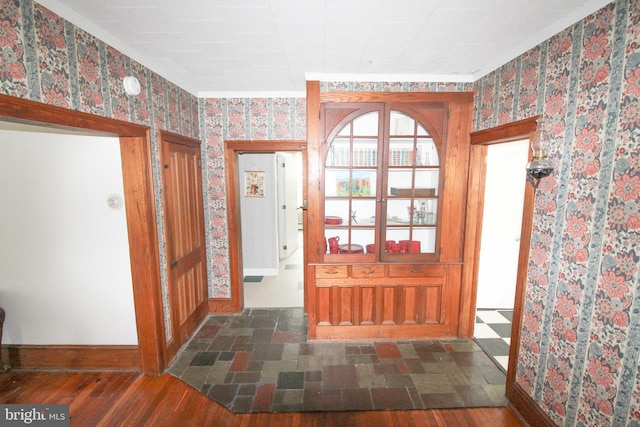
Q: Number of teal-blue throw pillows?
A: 0